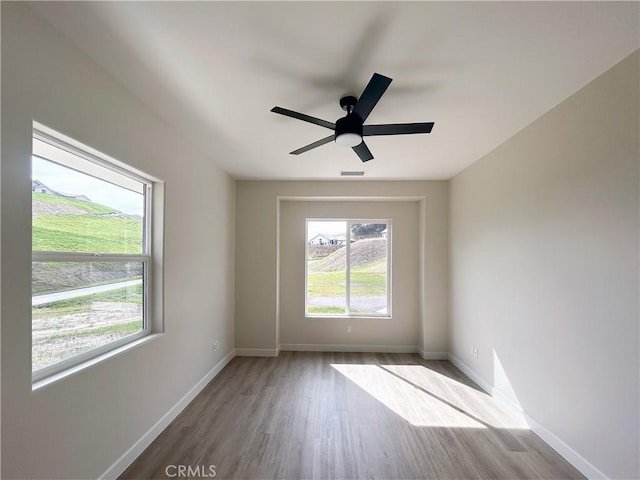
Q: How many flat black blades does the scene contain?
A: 5